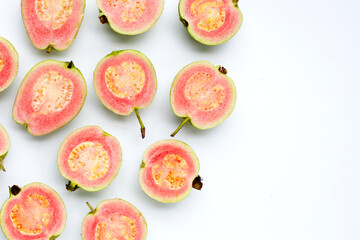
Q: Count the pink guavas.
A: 12